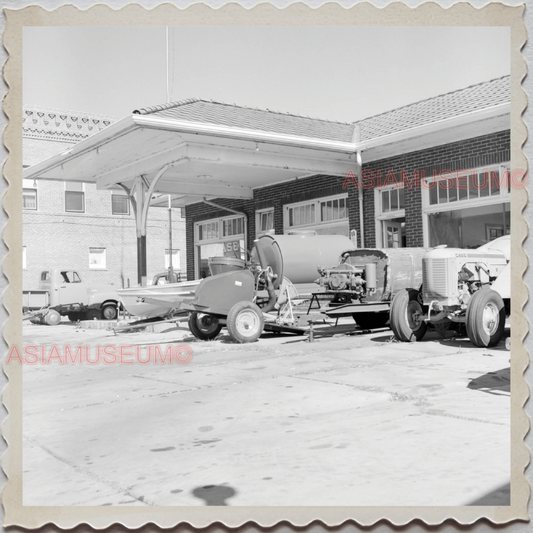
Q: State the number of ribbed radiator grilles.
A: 1